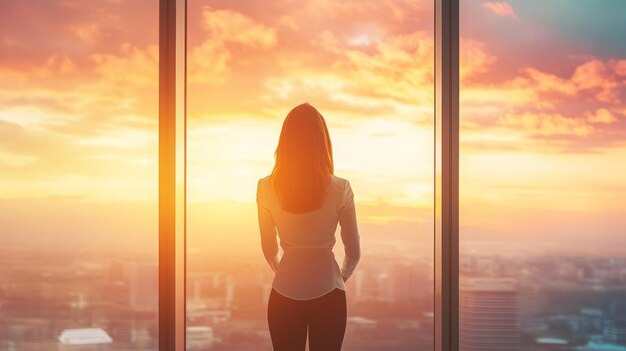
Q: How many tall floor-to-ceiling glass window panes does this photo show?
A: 3